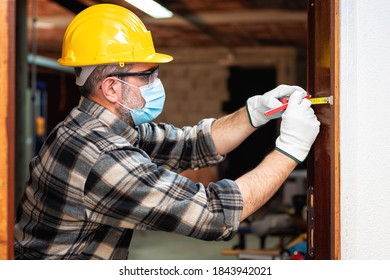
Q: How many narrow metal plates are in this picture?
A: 1